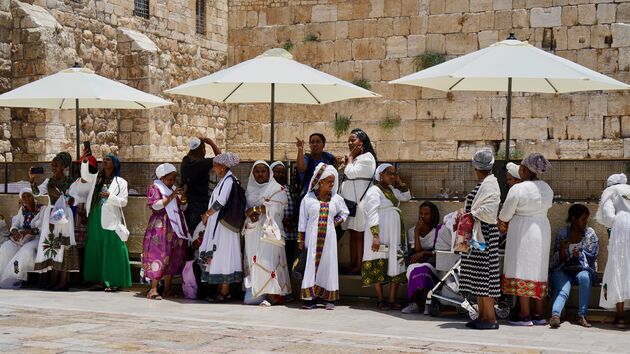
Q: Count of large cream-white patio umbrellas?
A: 3